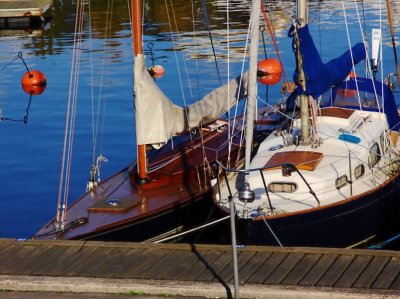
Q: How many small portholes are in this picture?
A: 3